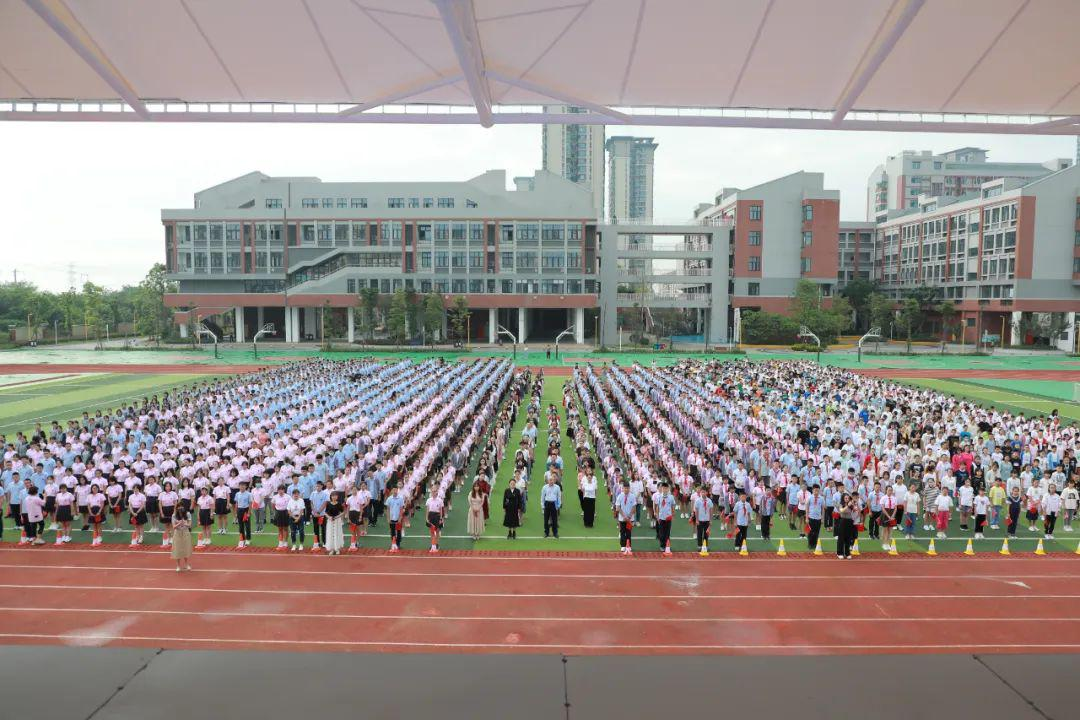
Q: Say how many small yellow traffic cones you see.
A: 11